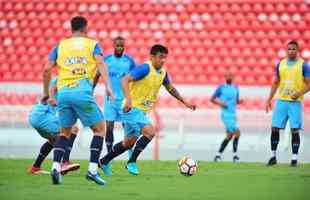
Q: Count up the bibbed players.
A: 3